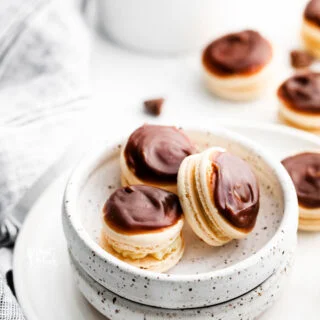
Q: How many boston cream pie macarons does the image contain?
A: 7